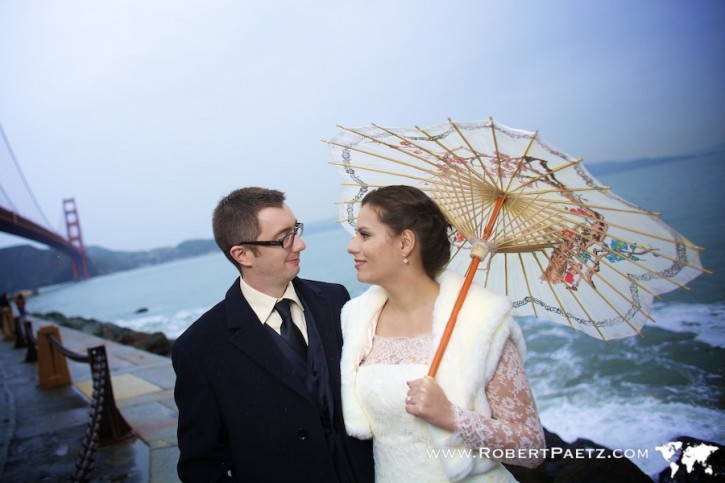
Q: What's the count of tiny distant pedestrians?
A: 2